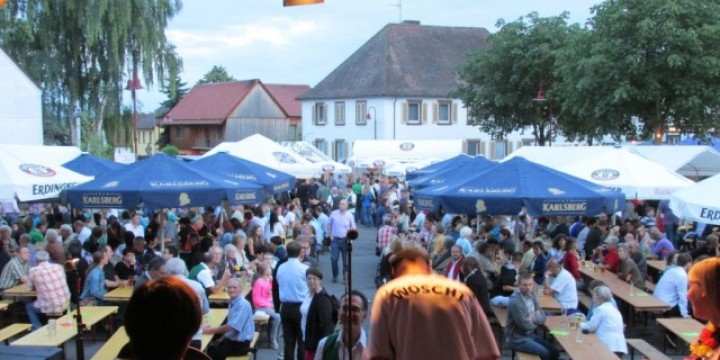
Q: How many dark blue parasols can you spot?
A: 6